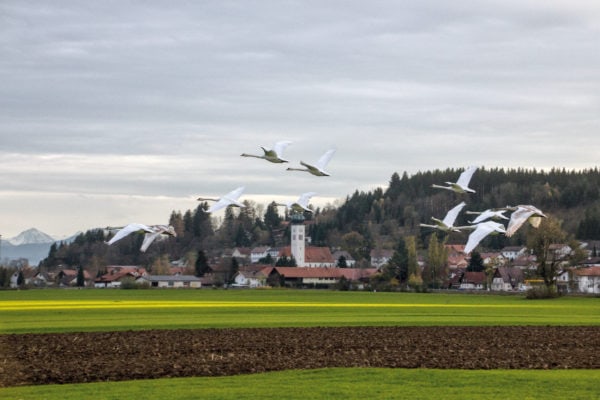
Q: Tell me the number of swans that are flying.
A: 11